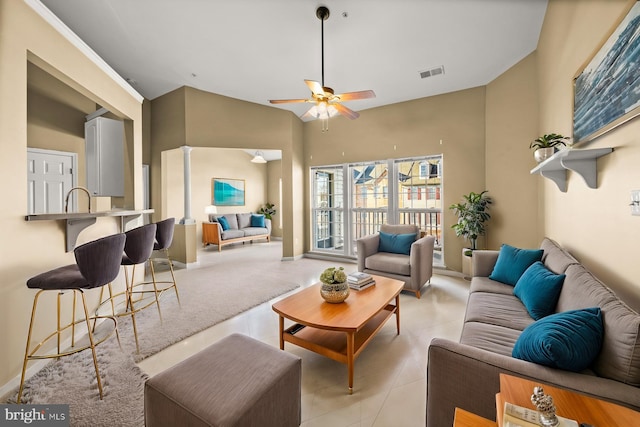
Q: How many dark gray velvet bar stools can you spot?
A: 3